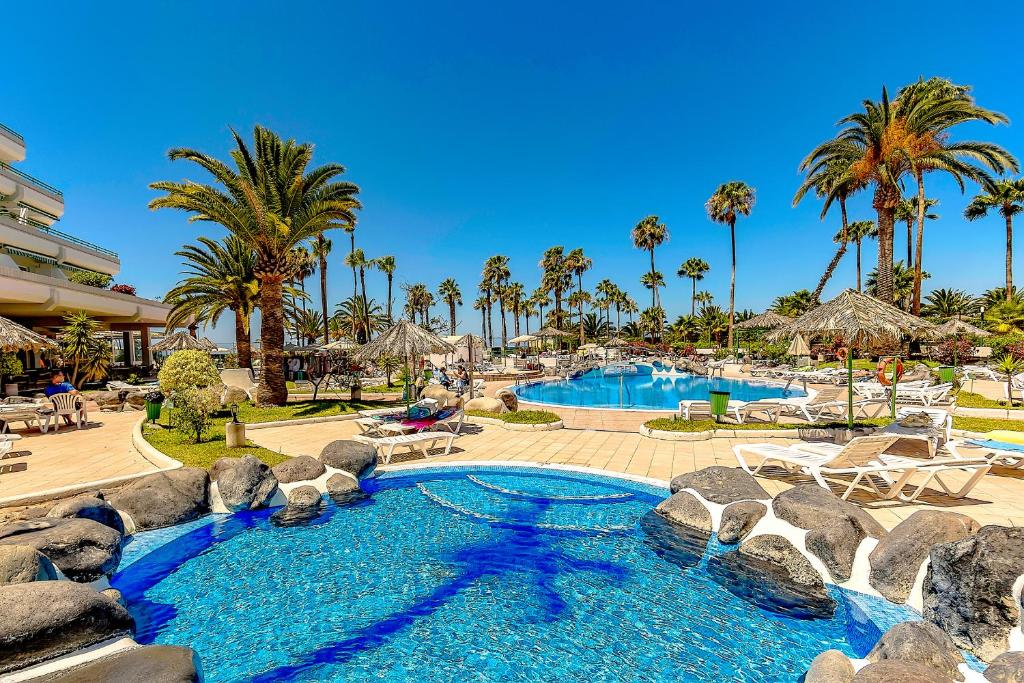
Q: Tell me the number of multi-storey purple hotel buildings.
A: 0